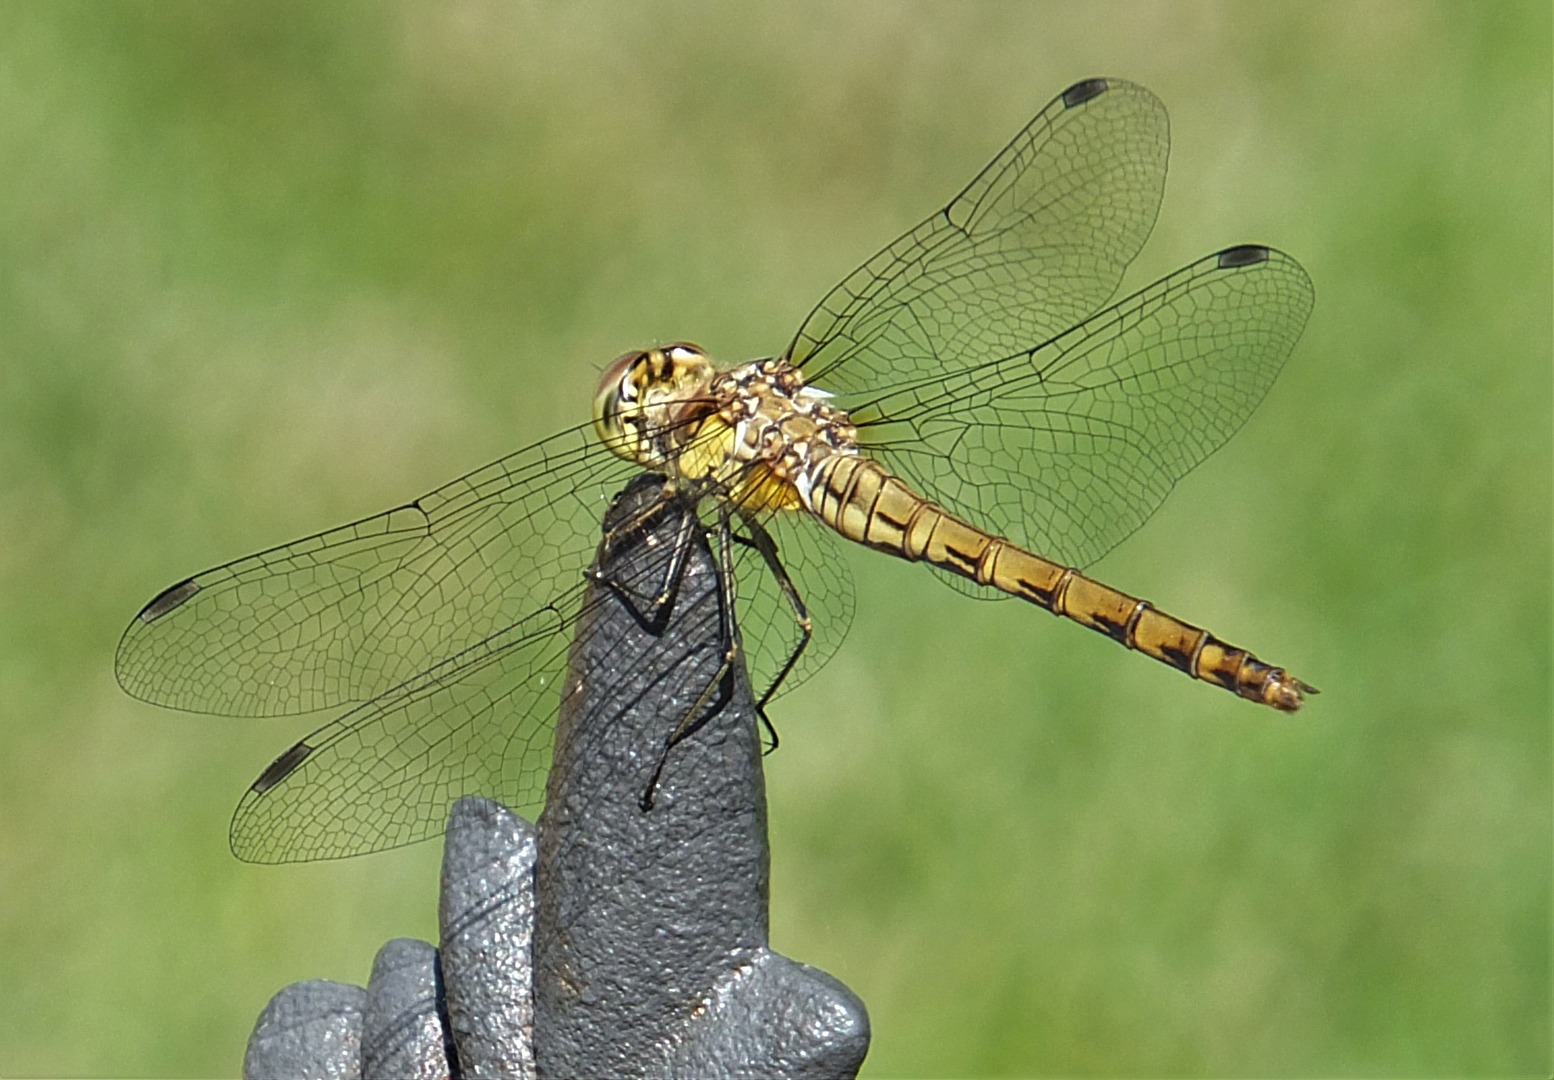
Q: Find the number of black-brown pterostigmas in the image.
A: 4